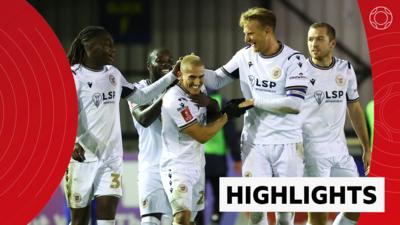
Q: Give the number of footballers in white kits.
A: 5